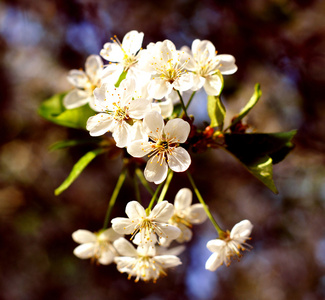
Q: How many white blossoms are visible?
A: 11